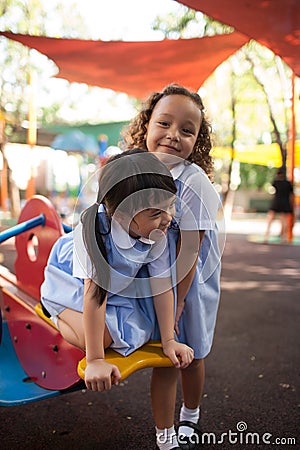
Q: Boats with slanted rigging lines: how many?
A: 0